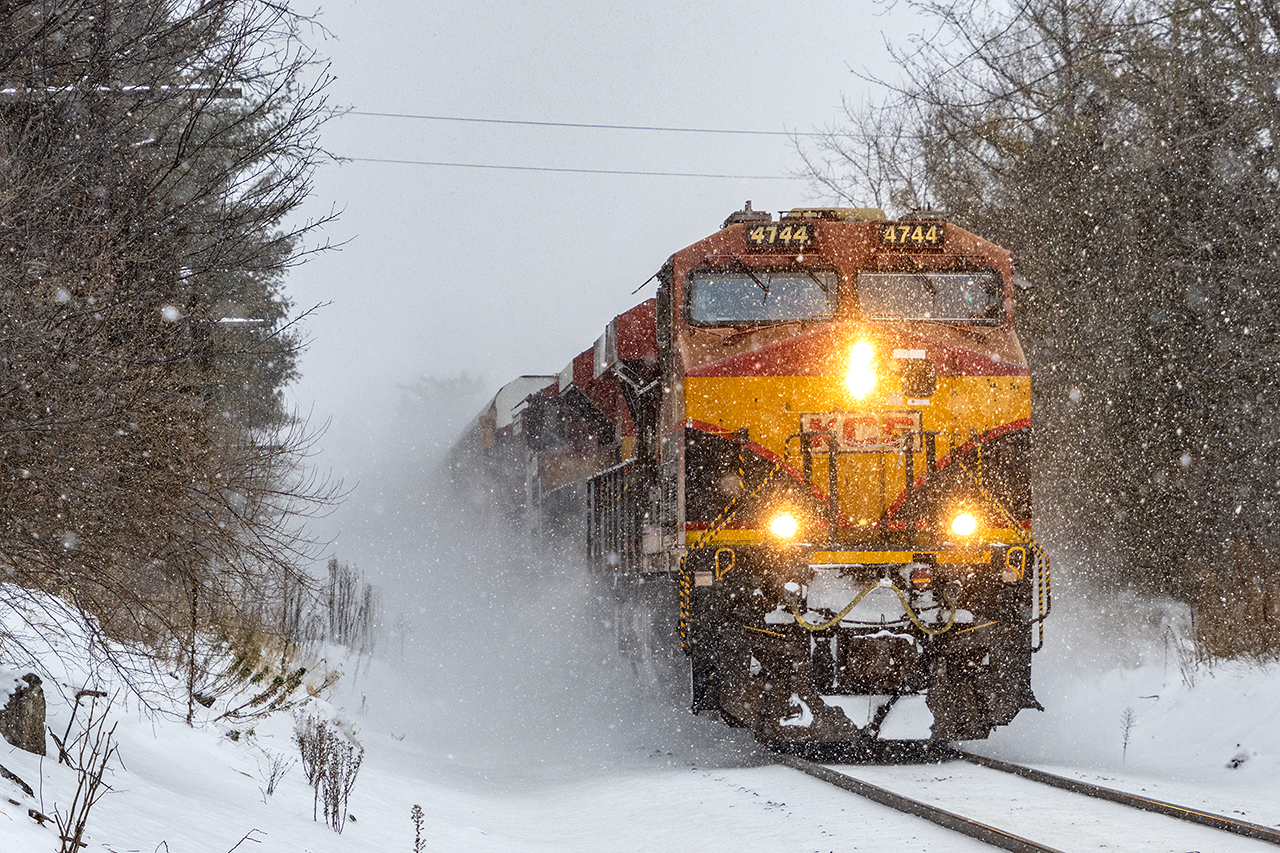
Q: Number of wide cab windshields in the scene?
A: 2